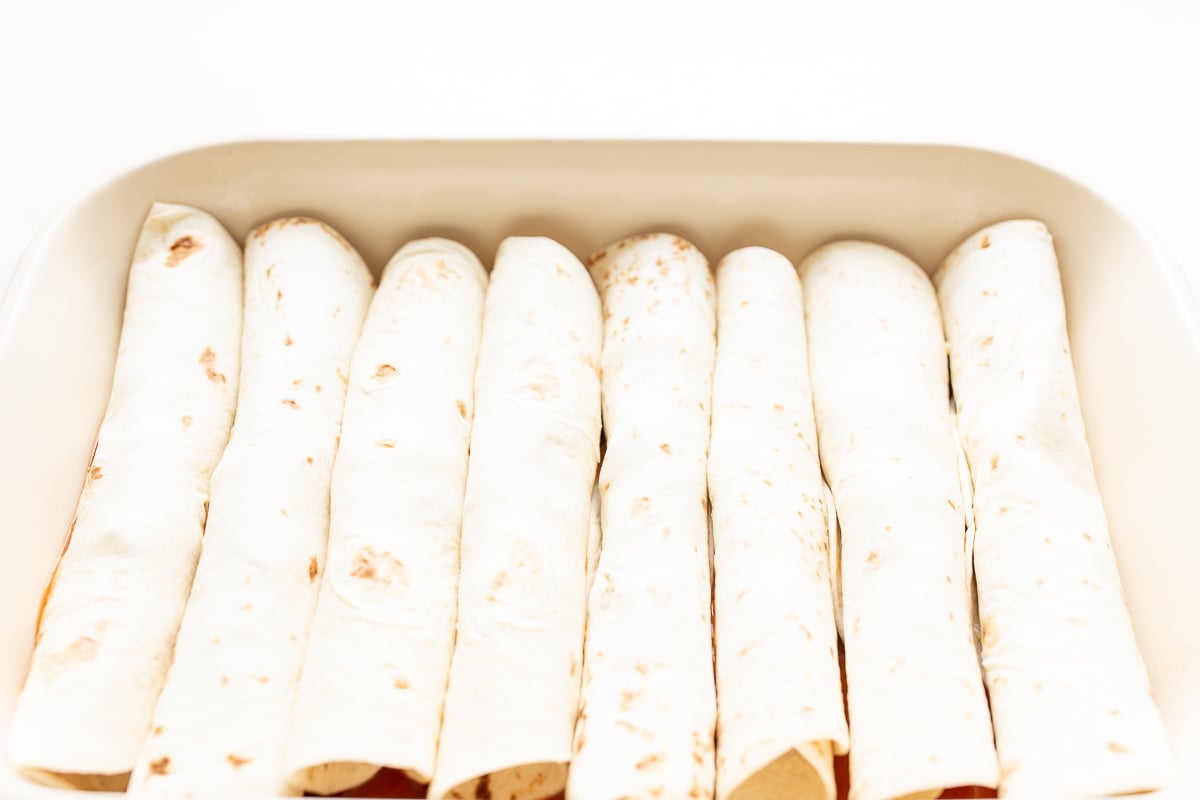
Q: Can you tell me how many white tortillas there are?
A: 8